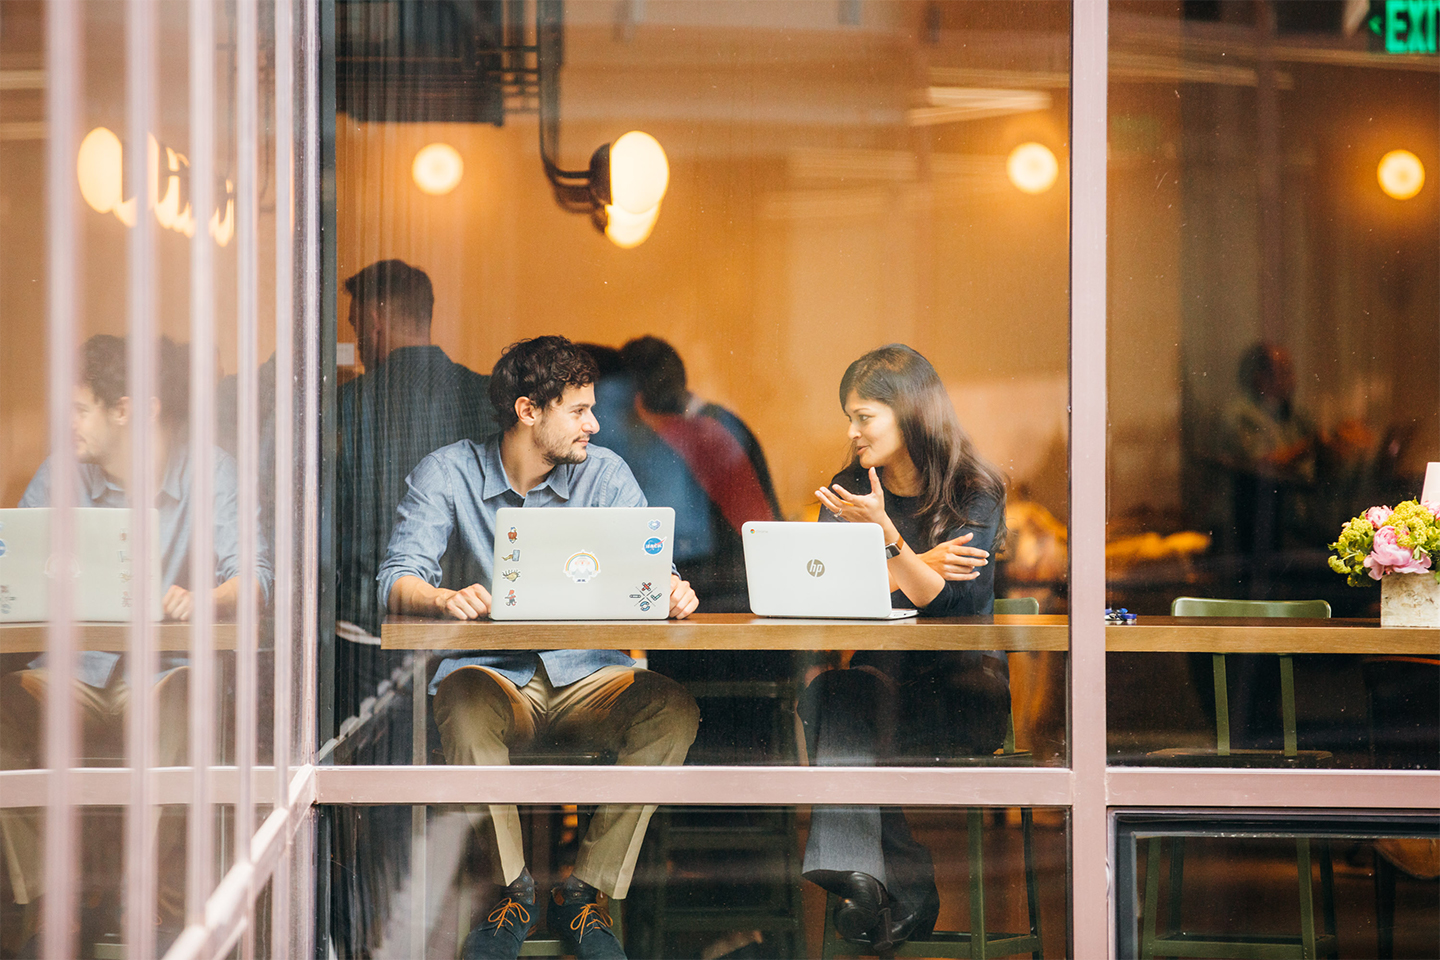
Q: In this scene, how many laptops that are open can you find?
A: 2